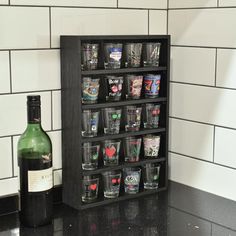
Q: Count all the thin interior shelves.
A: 4